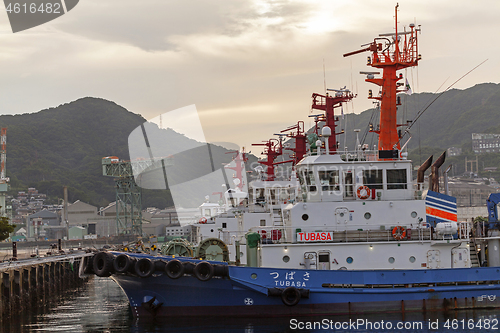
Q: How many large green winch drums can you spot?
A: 2